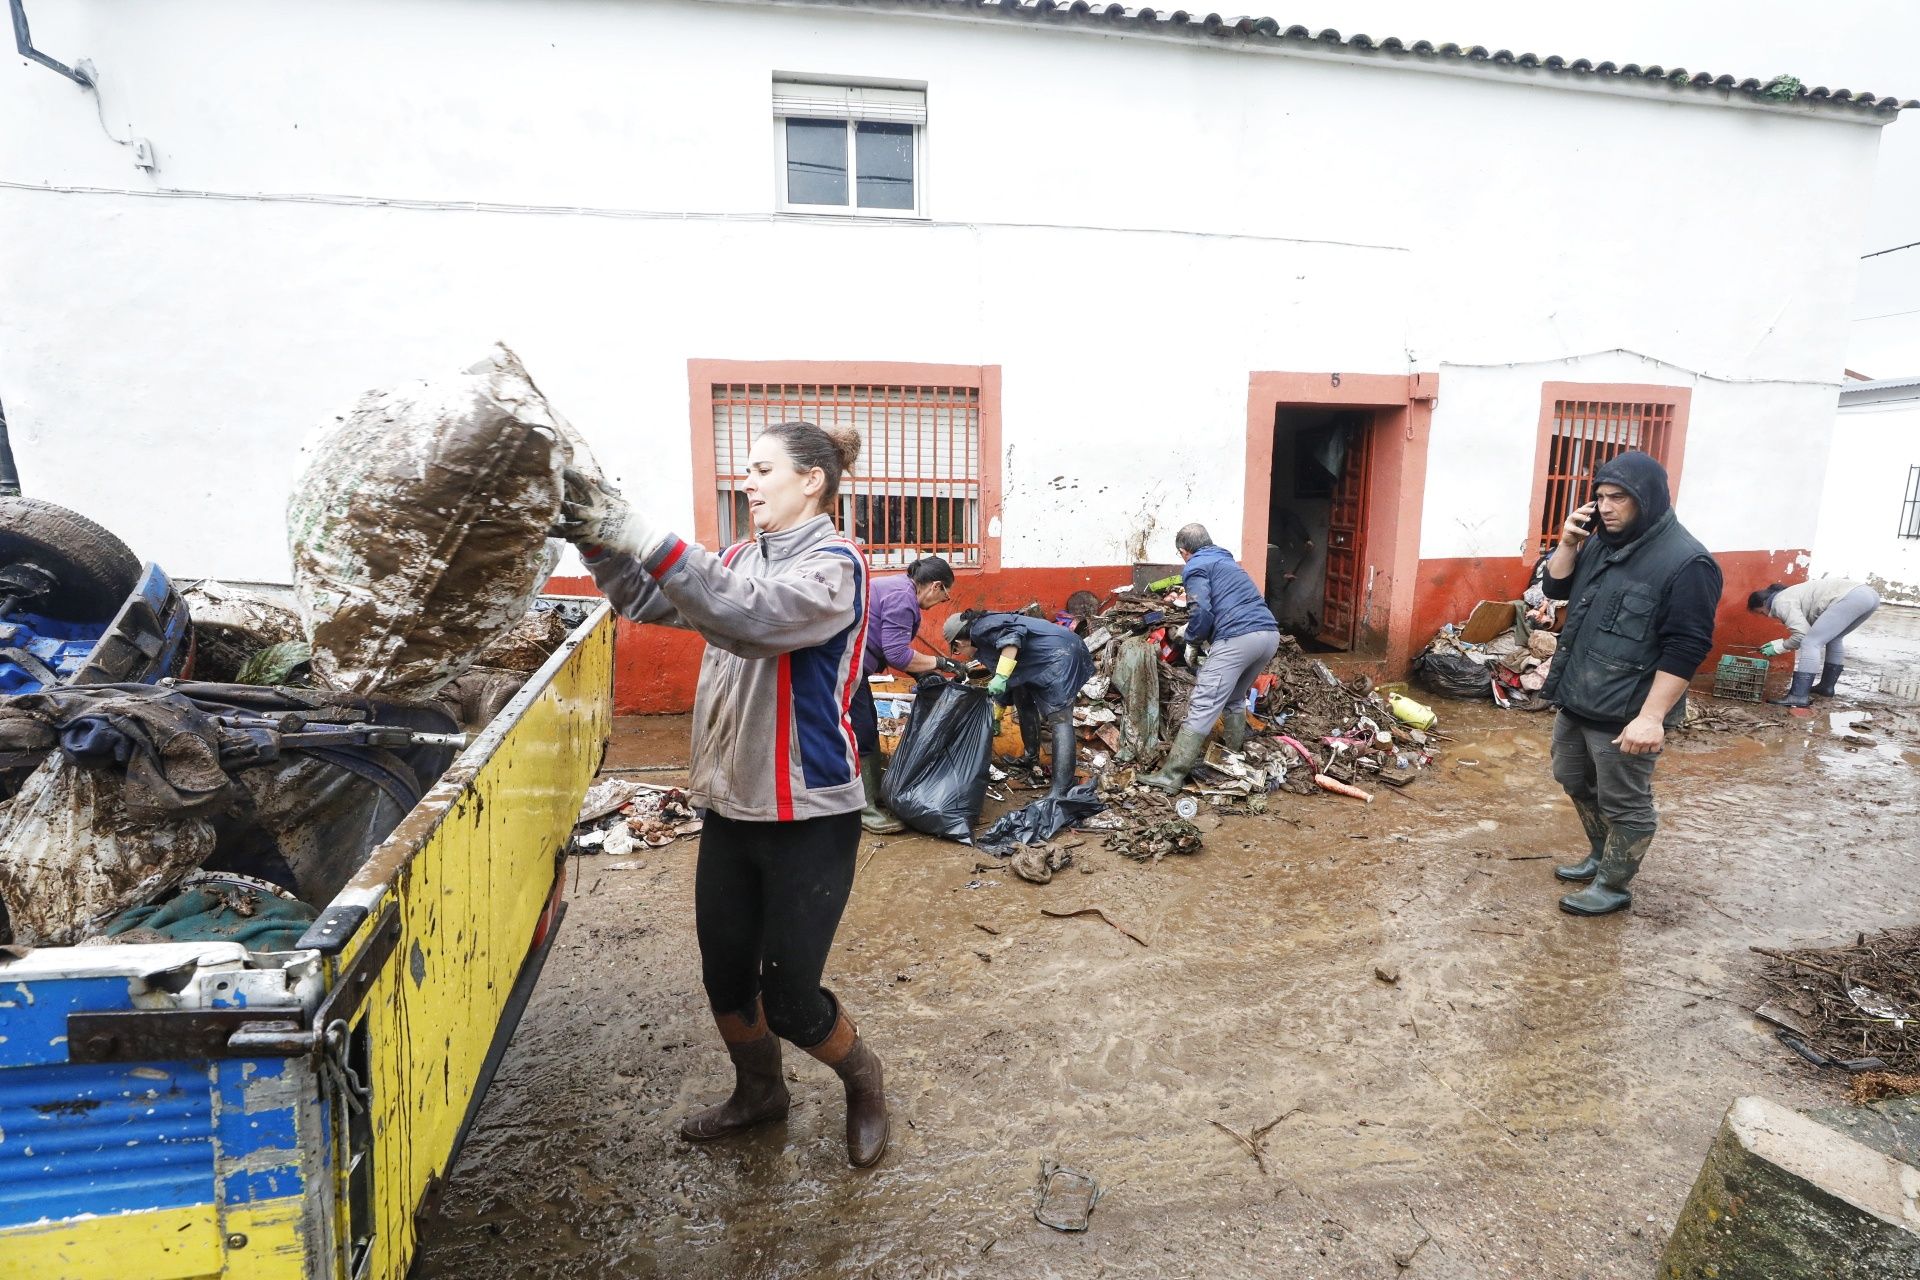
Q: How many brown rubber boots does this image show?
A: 2